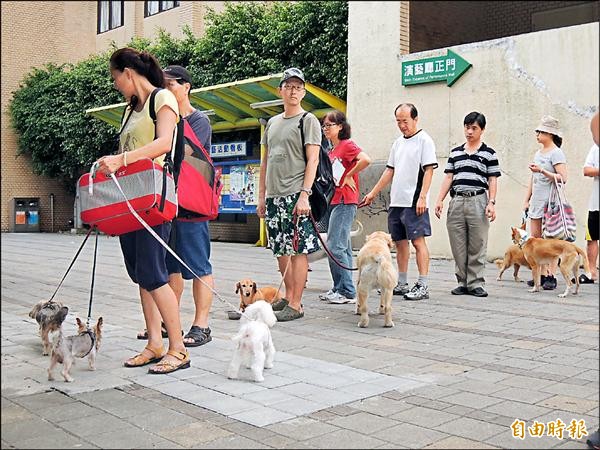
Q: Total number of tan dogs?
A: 4